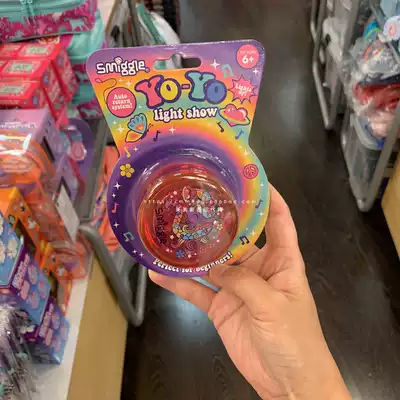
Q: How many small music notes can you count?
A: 9